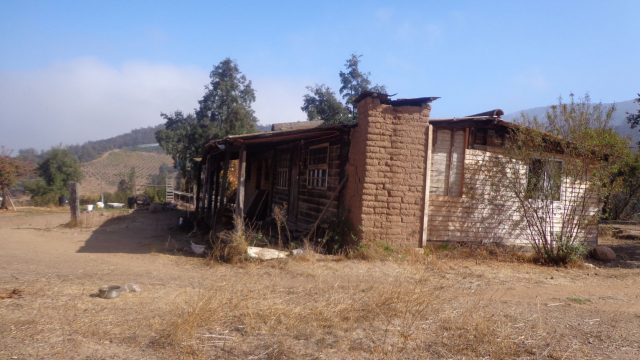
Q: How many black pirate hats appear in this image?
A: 0